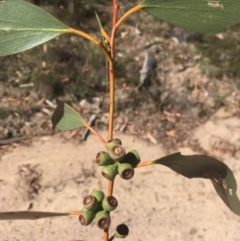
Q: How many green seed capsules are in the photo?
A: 12